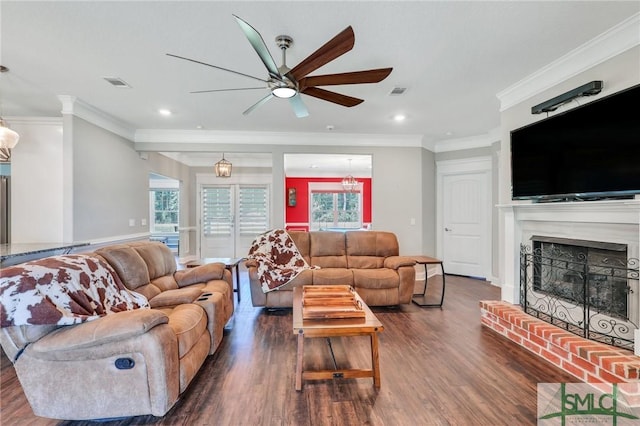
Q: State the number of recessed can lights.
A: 2